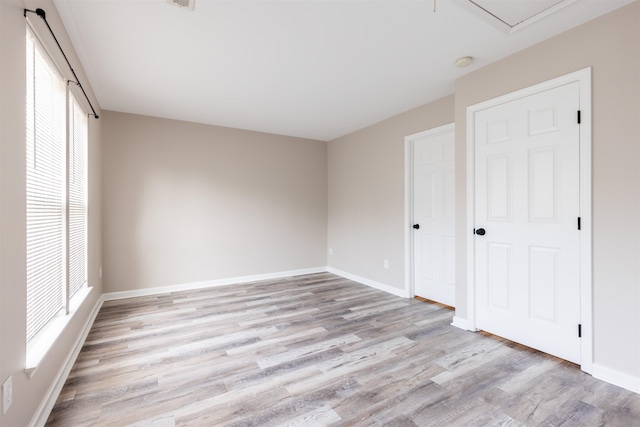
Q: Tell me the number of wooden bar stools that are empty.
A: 0